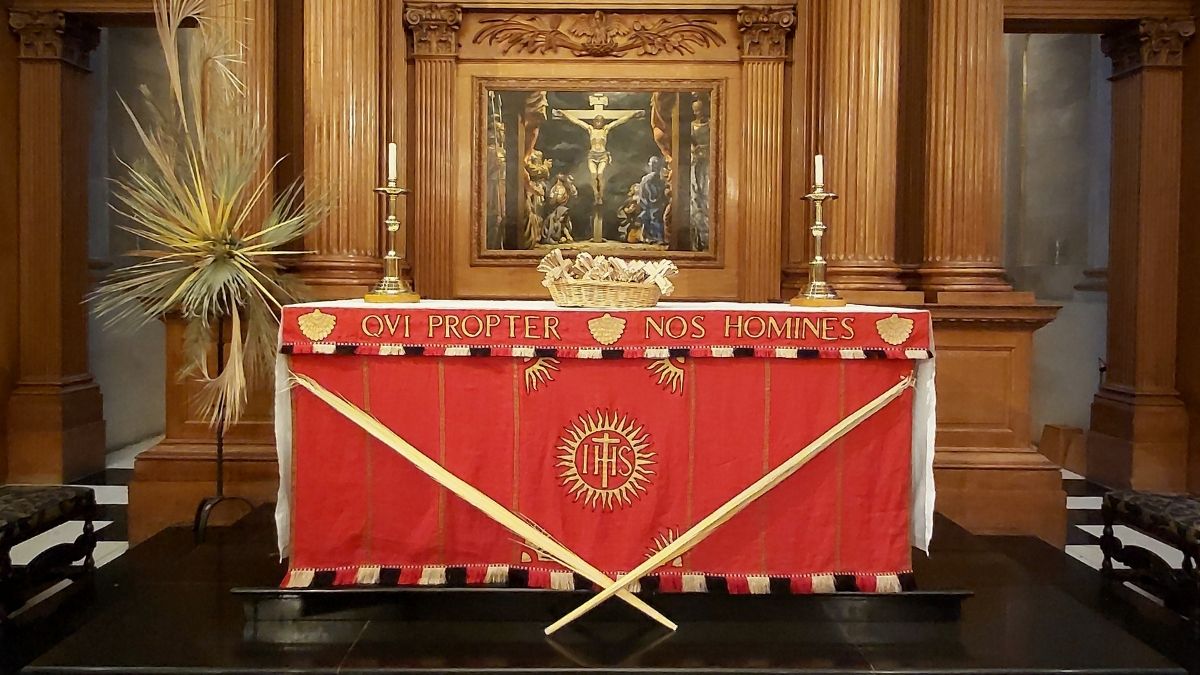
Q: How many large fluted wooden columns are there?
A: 4